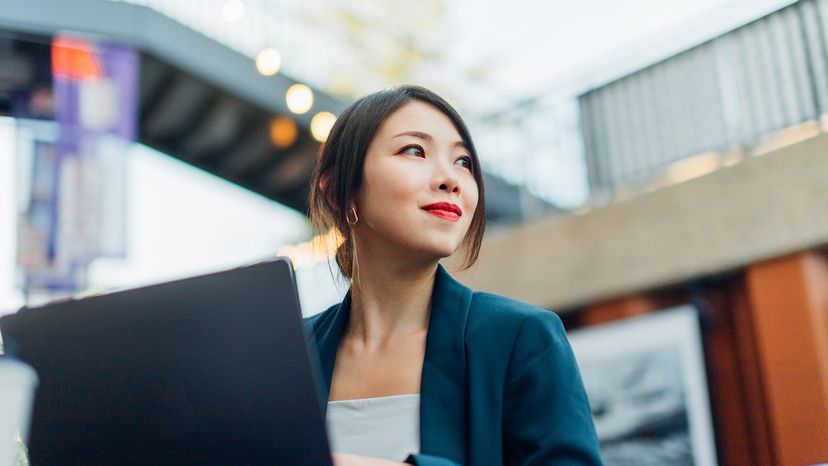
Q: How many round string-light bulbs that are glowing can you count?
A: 5